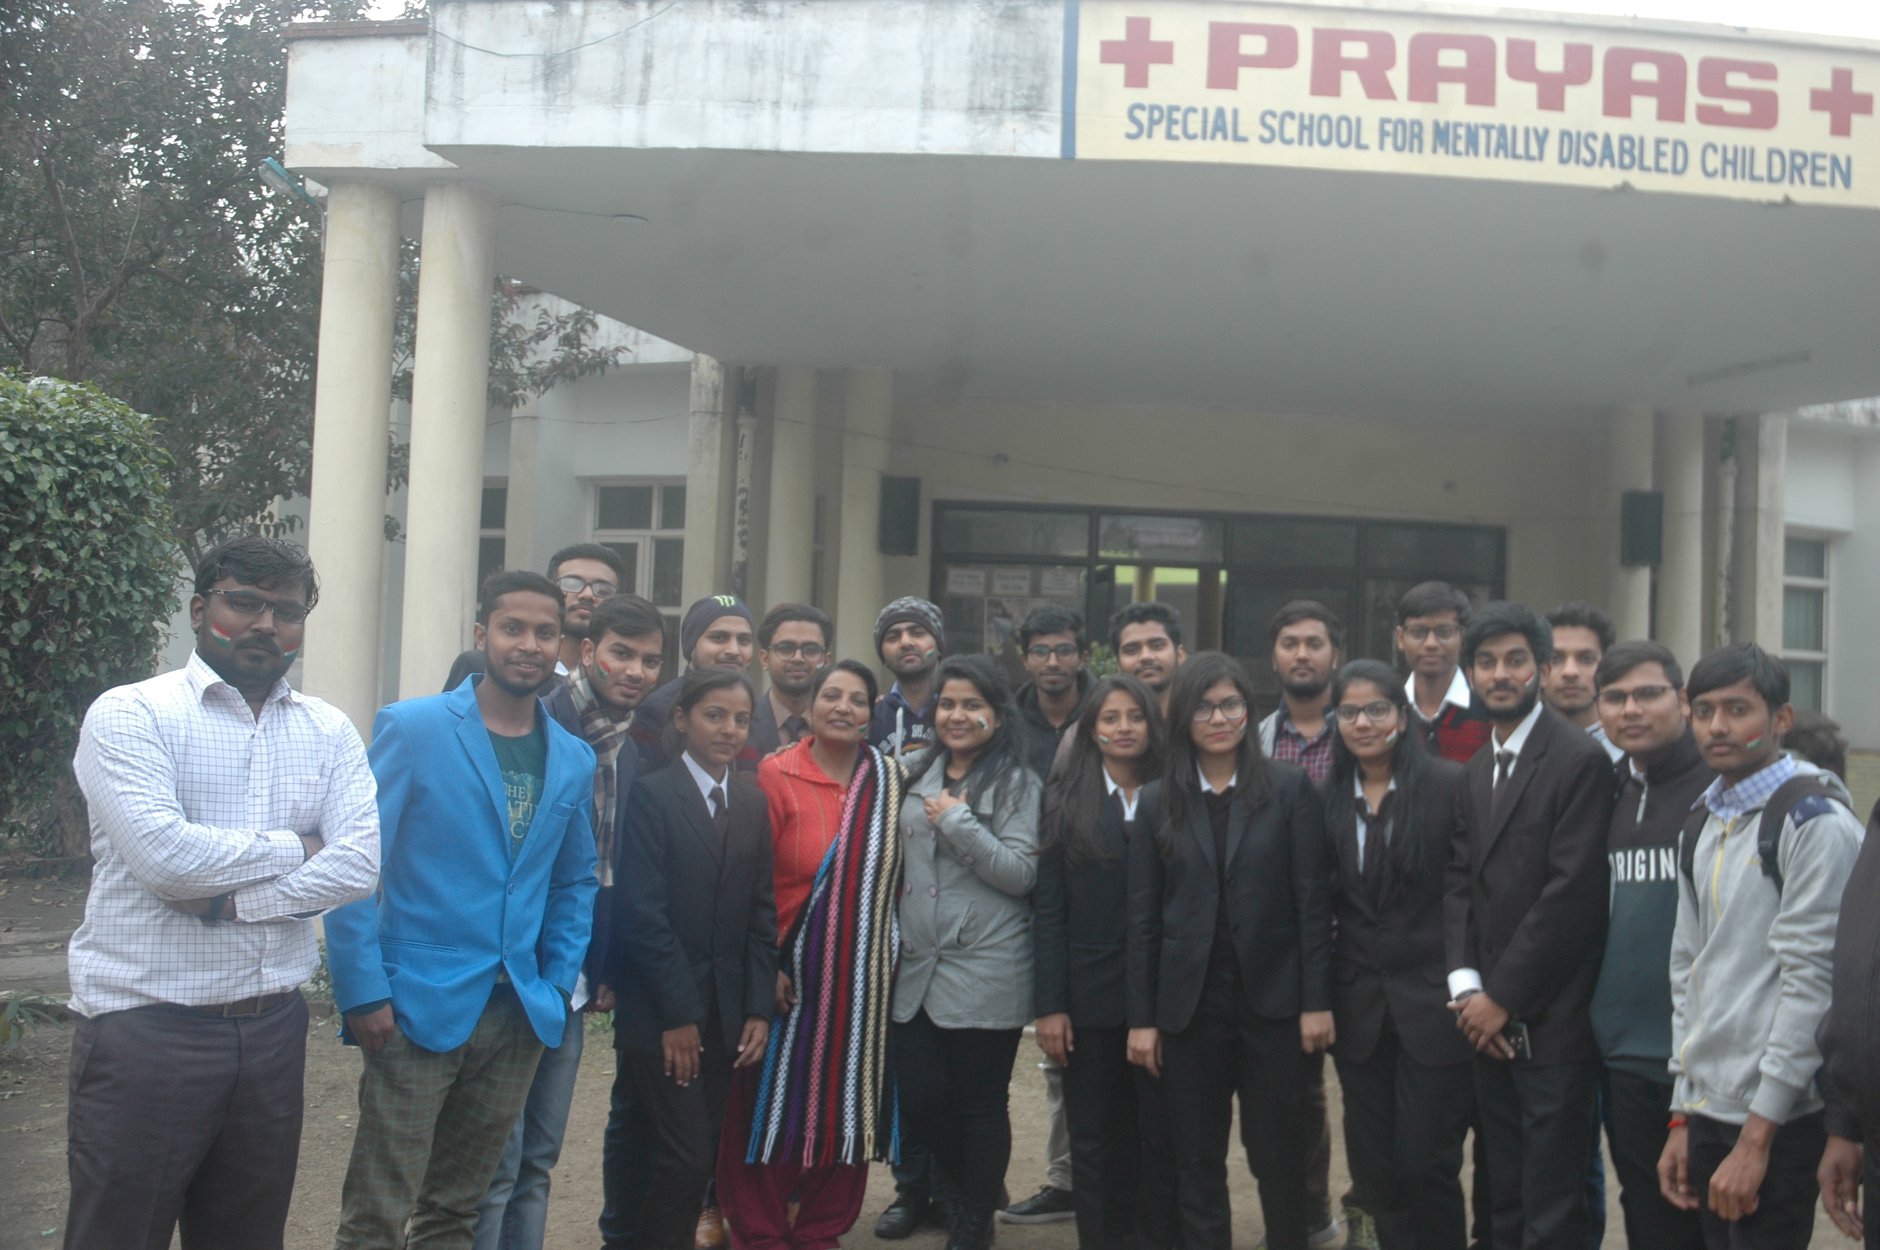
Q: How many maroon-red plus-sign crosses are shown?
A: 2